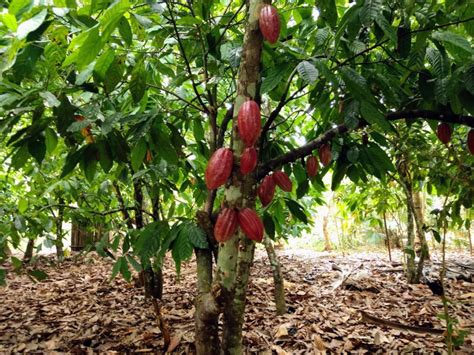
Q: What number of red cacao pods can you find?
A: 12